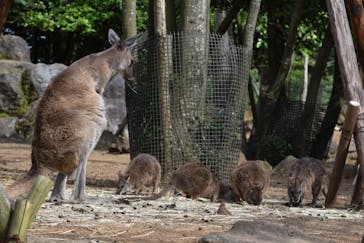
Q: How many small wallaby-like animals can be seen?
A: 4